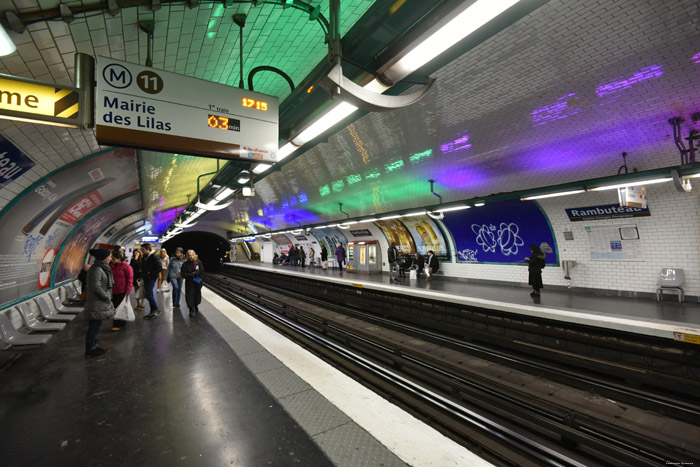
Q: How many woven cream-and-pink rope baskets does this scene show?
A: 0